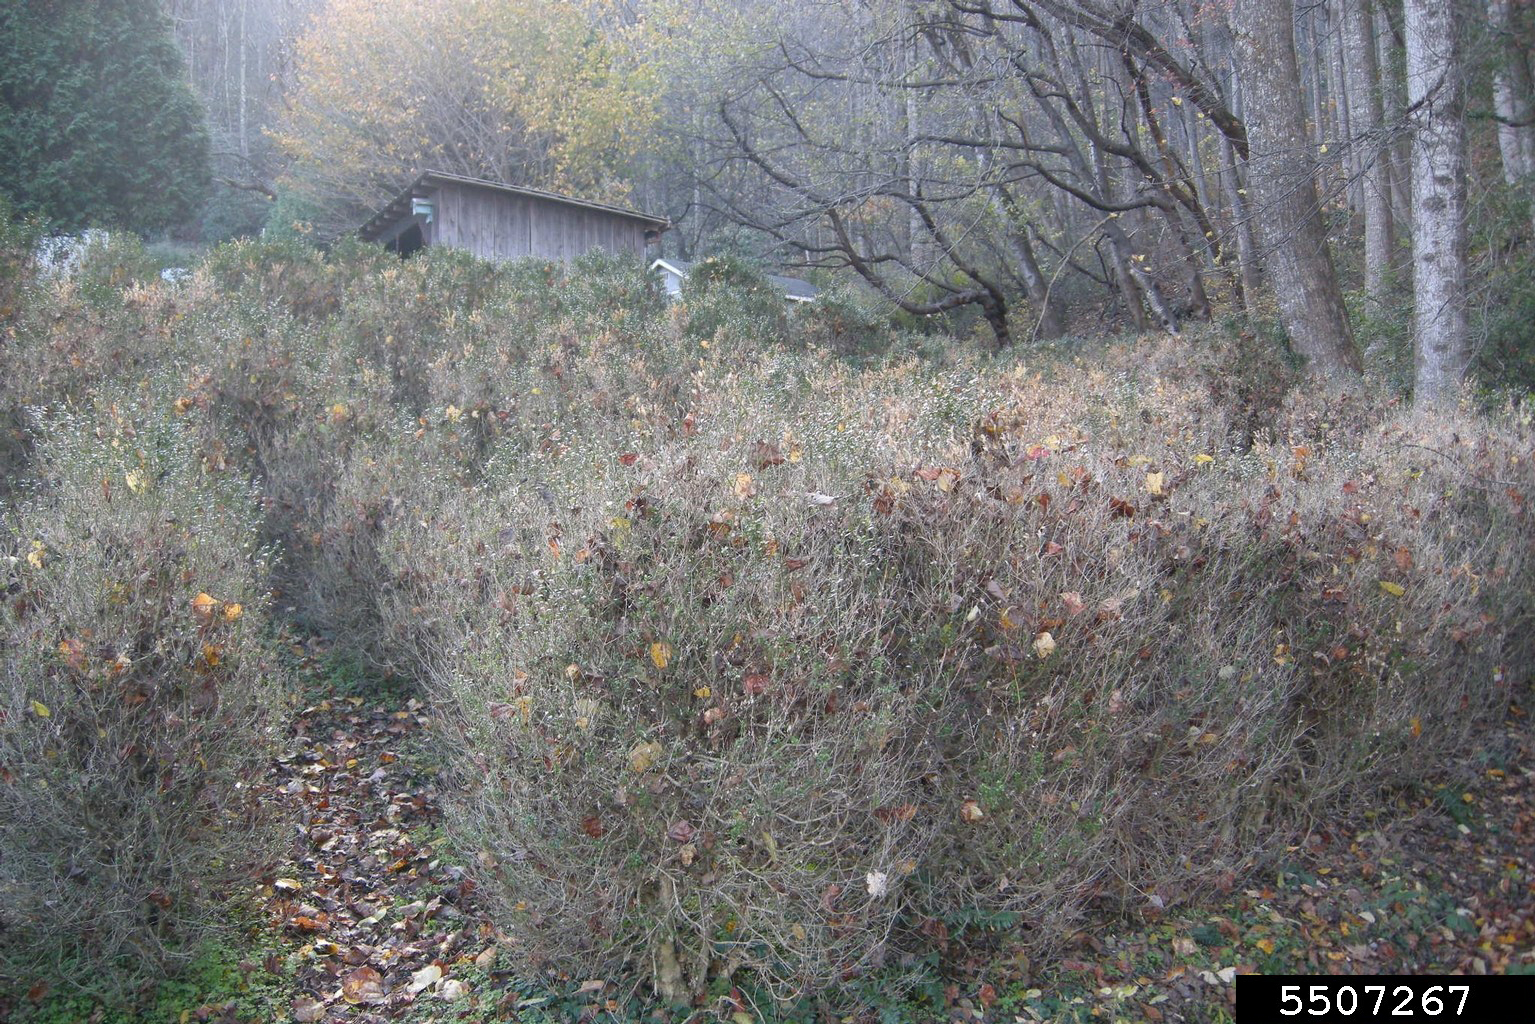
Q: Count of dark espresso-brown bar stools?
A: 0